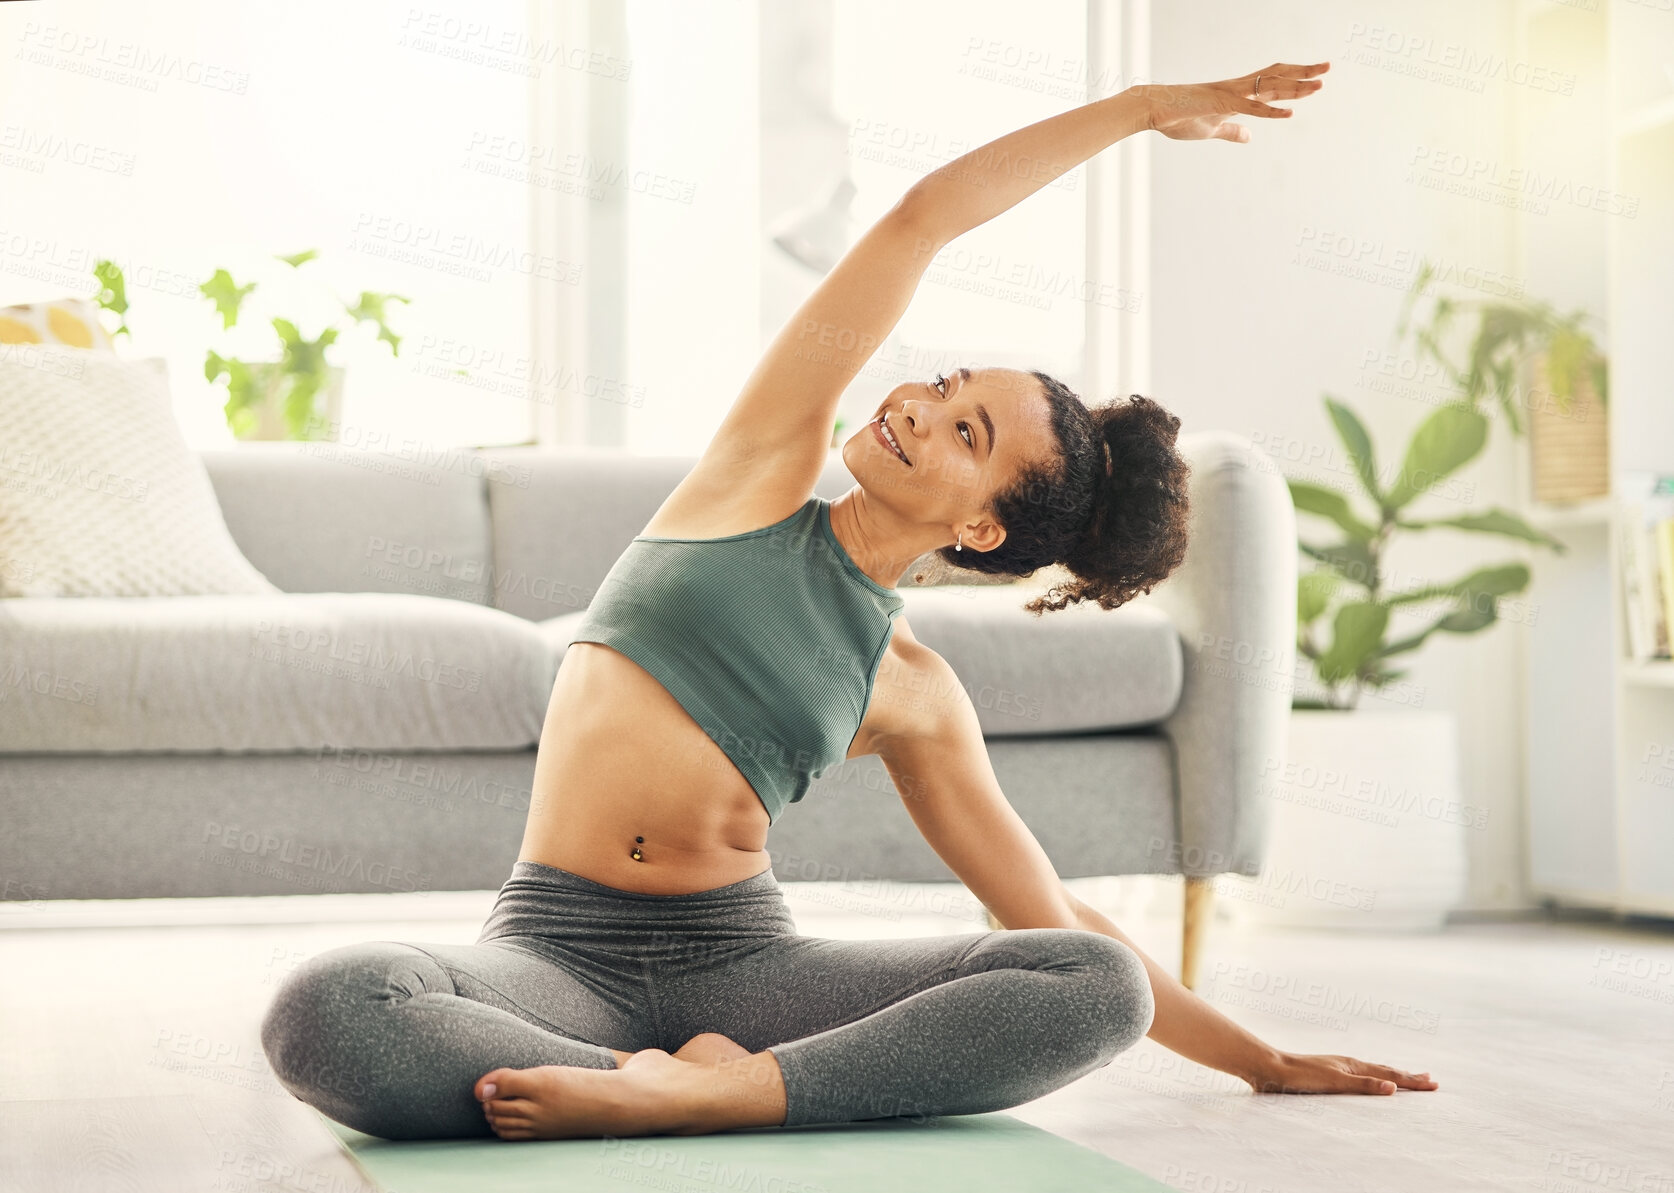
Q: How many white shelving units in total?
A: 1